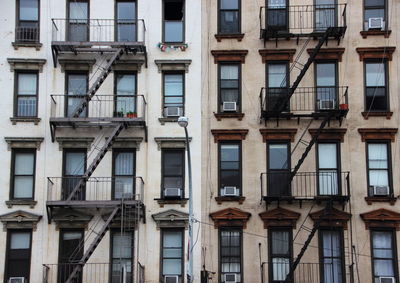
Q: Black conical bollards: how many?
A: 0